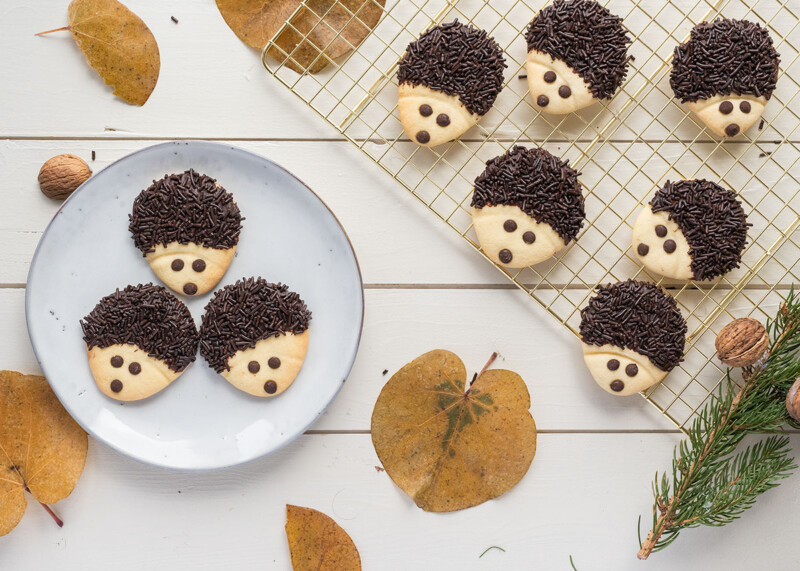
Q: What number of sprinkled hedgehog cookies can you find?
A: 9